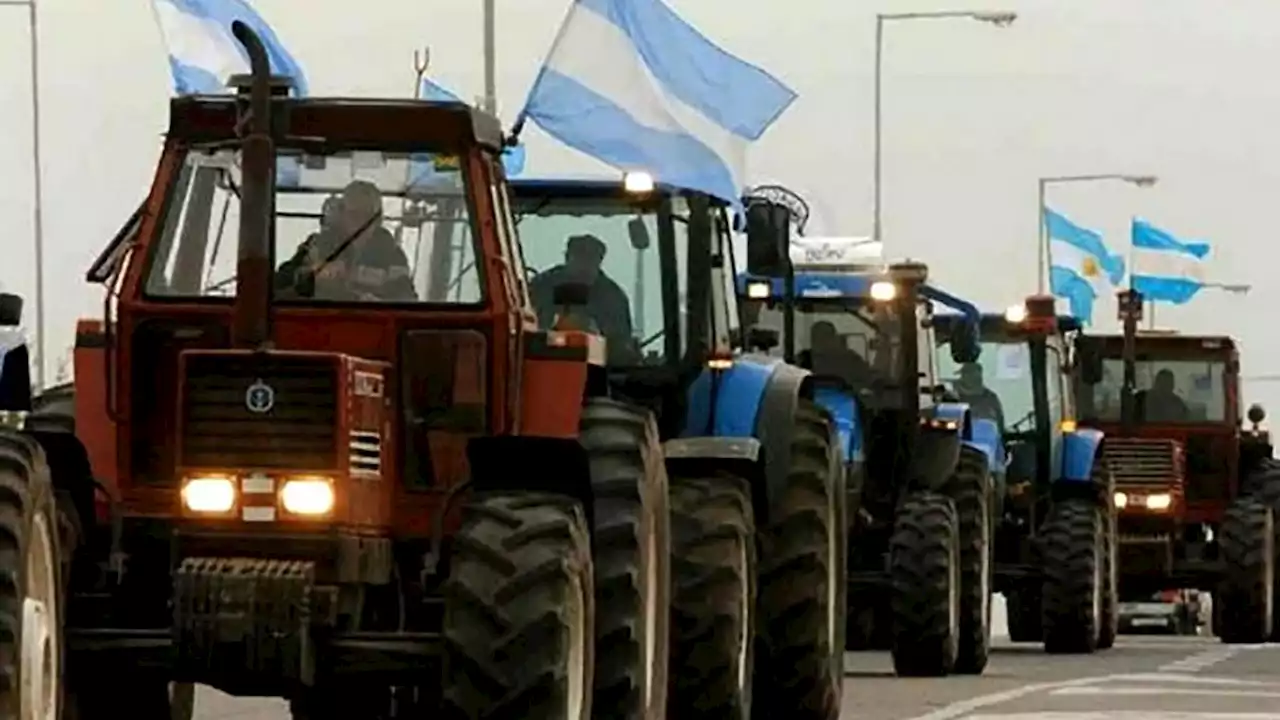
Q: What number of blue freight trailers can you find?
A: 0